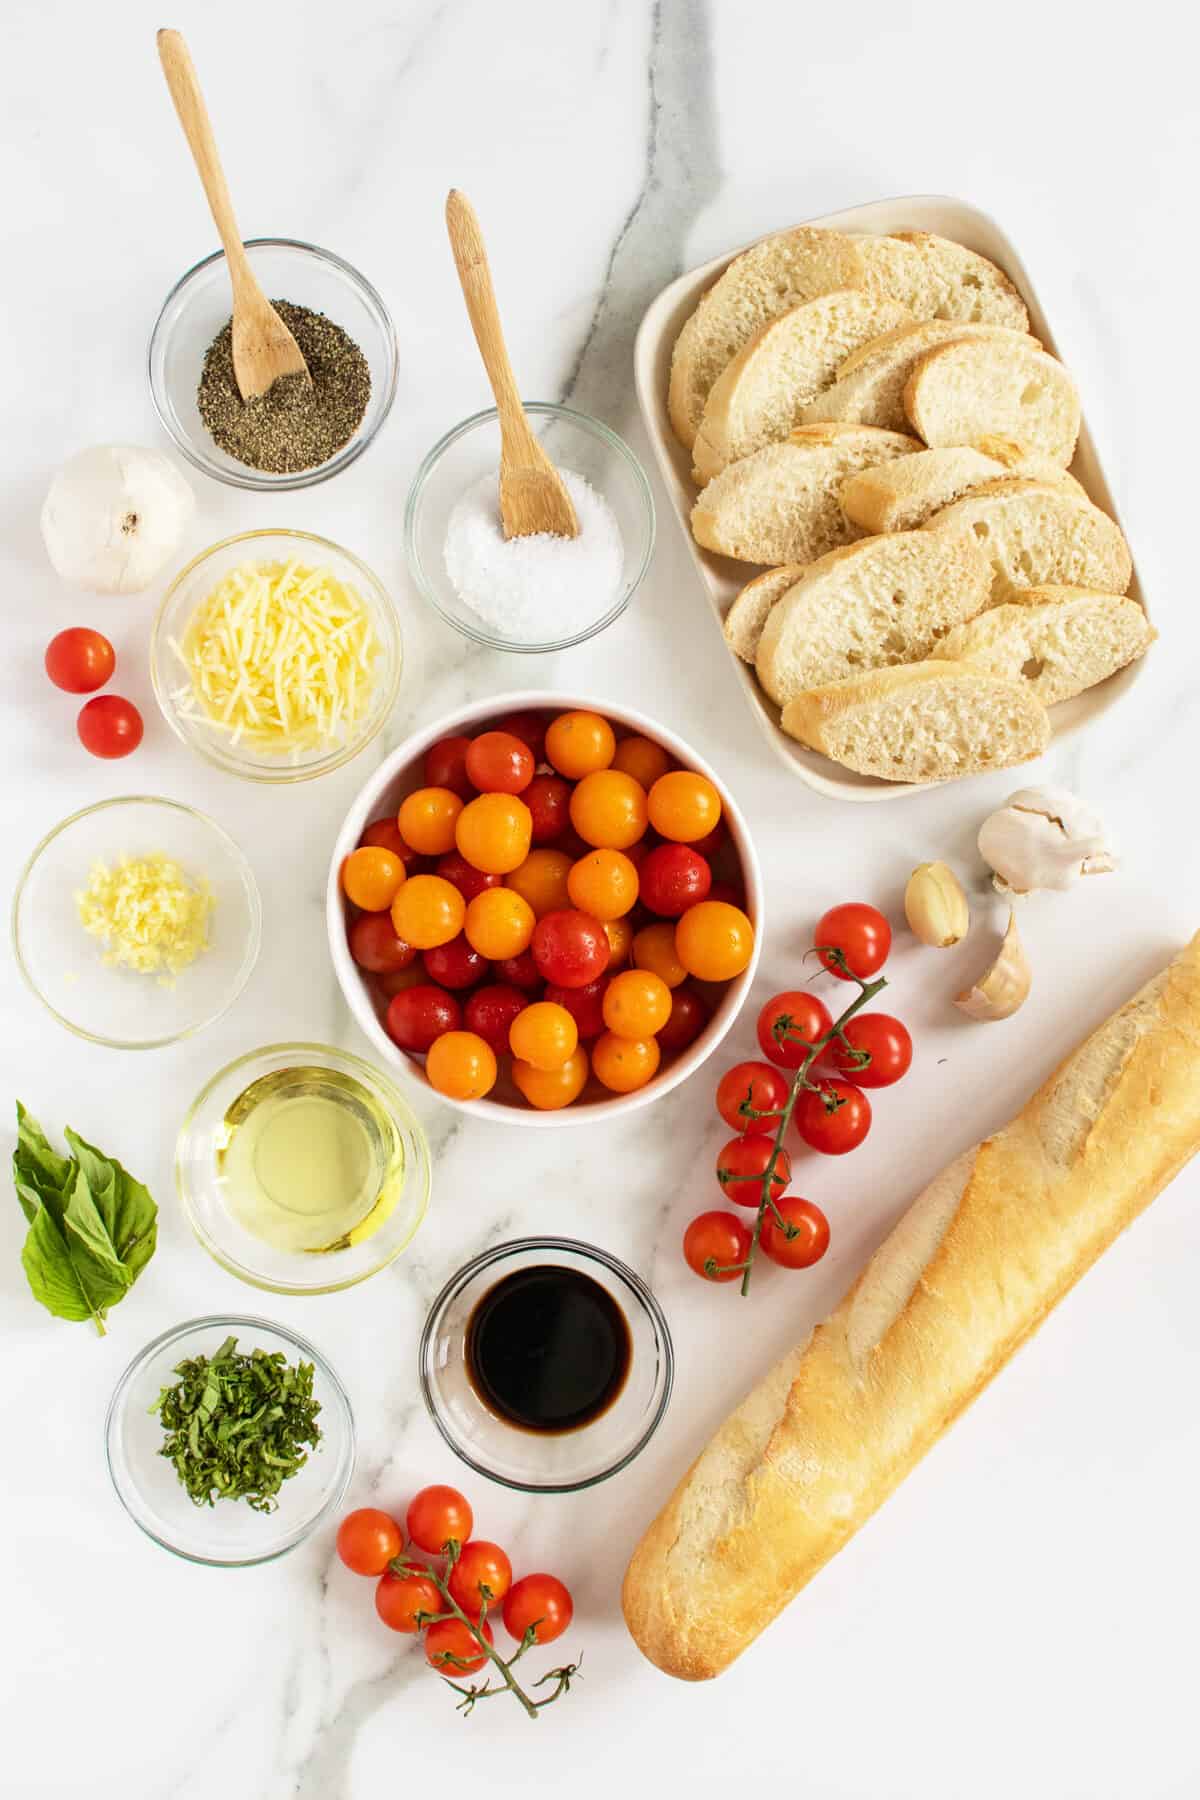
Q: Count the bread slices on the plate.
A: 12